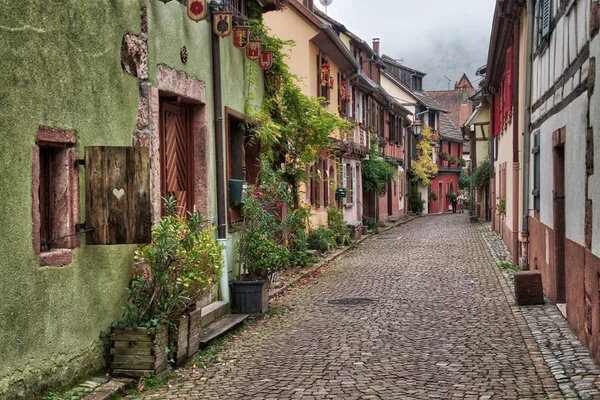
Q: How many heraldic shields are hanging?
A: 5